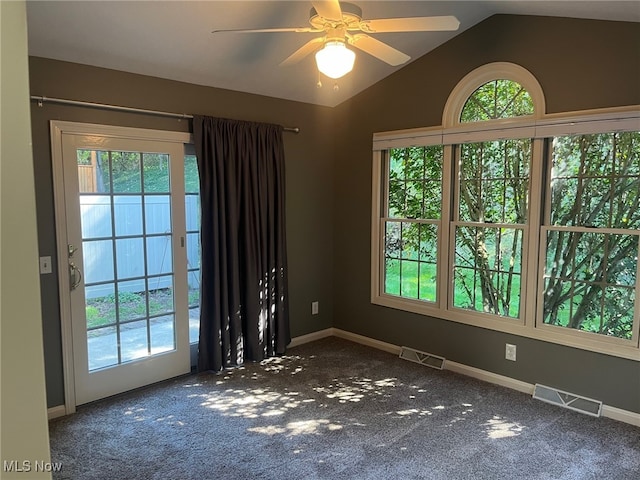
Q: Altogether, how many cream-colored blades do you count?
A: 5